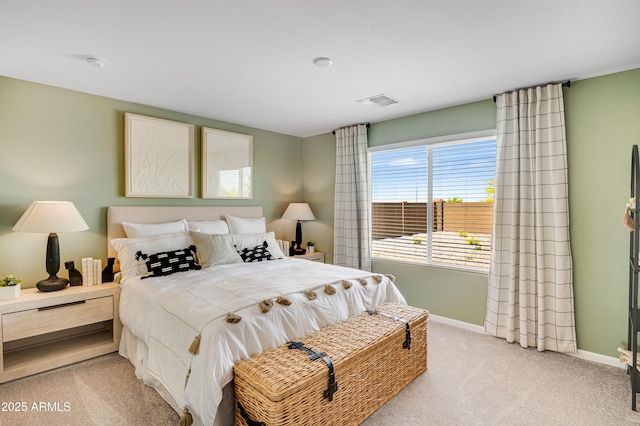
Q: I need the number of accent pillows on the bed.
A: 3